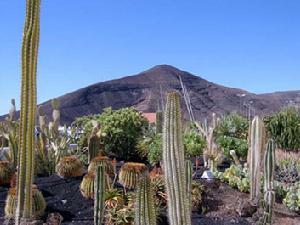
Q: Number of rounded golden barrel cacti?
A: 6